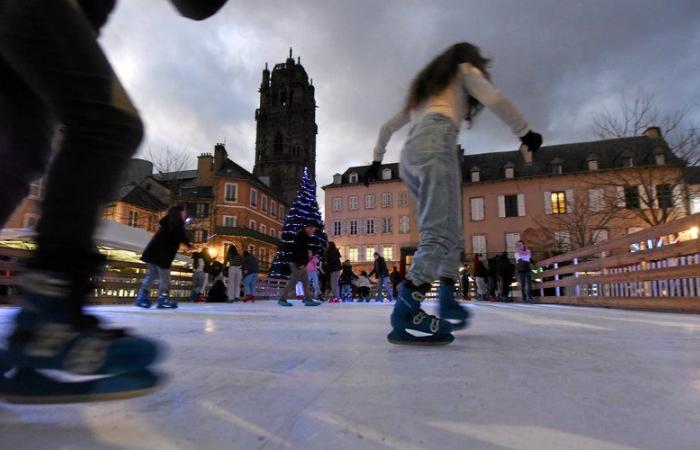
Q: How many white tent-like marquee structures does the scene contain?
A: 1